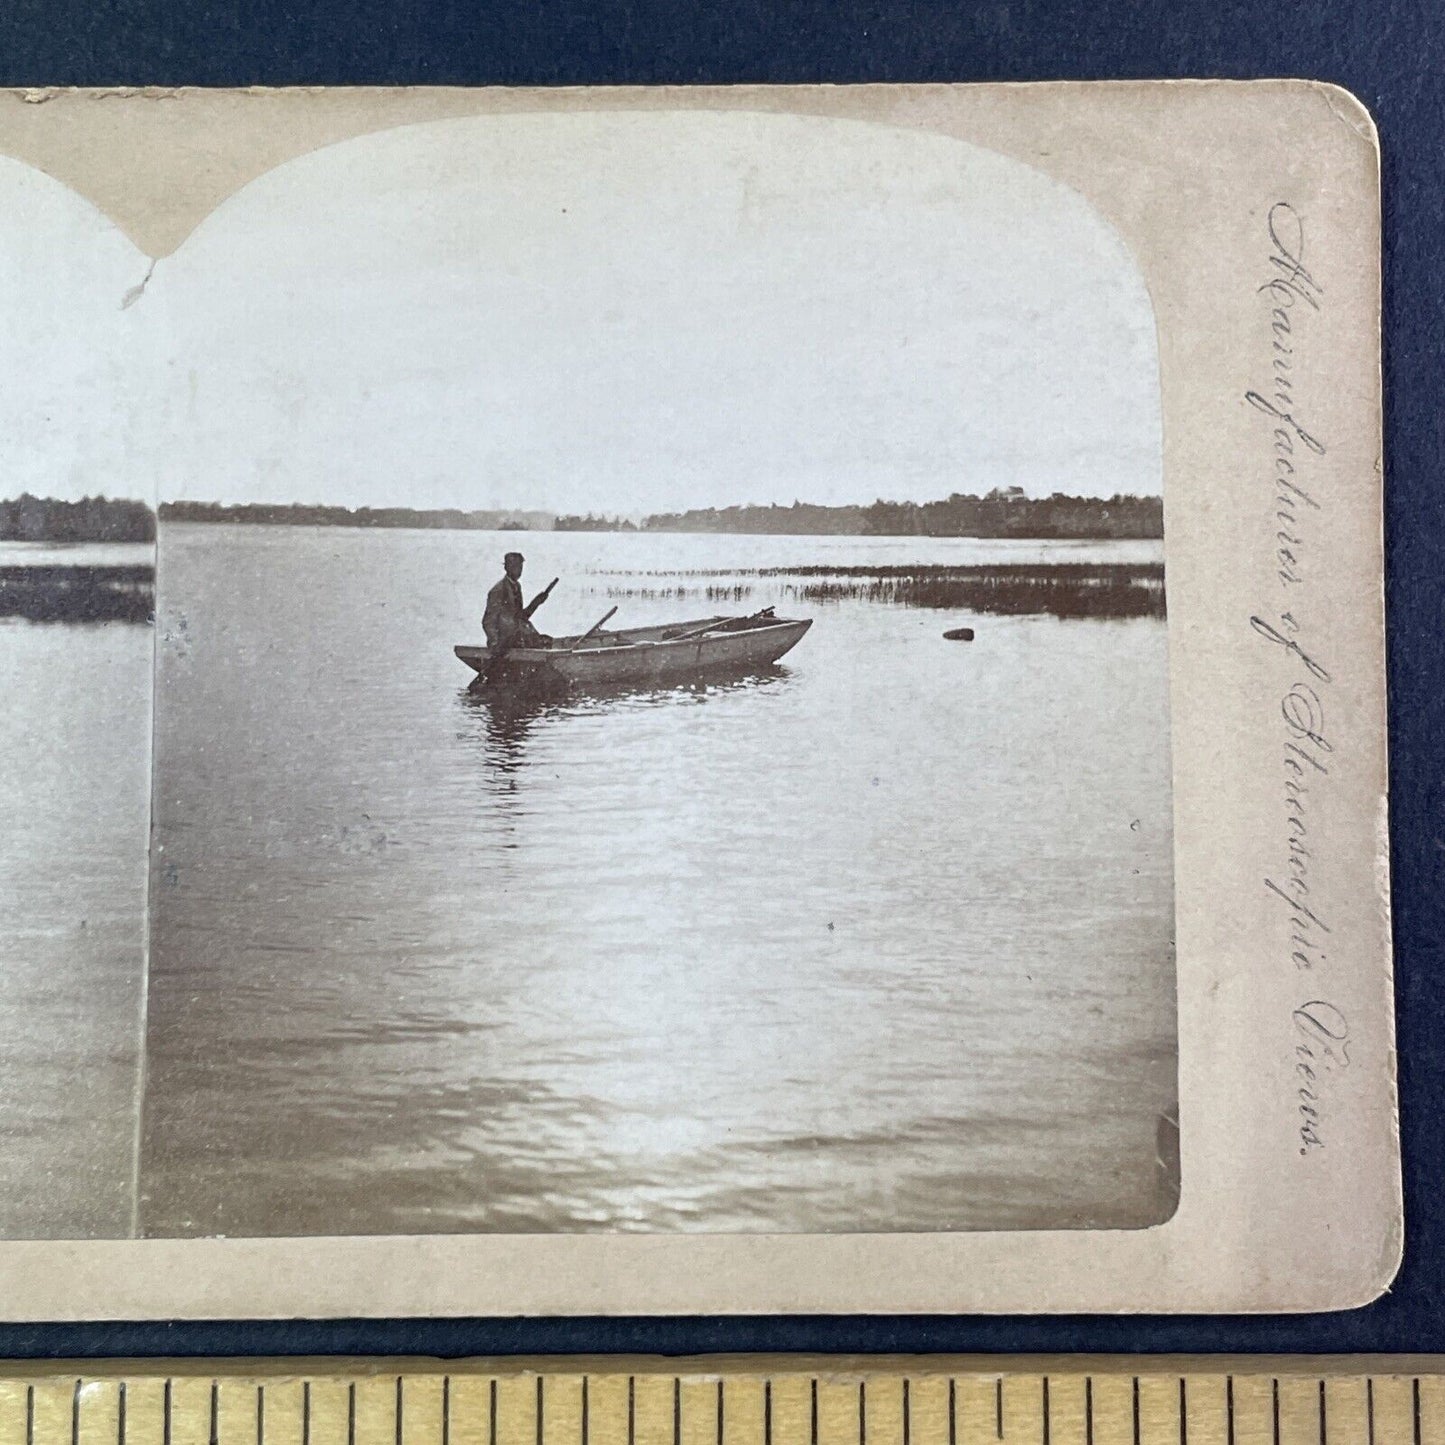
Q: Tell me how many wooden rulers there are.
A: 1